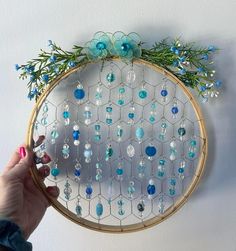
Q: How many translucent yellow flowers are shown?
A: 0